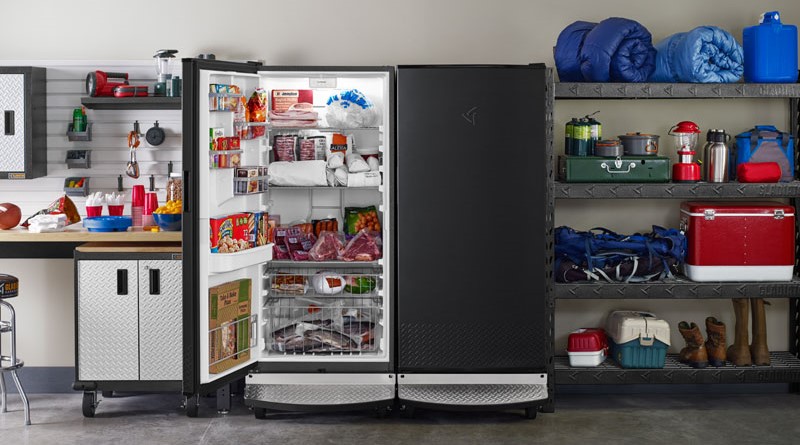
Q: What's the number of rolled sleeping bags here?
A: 2